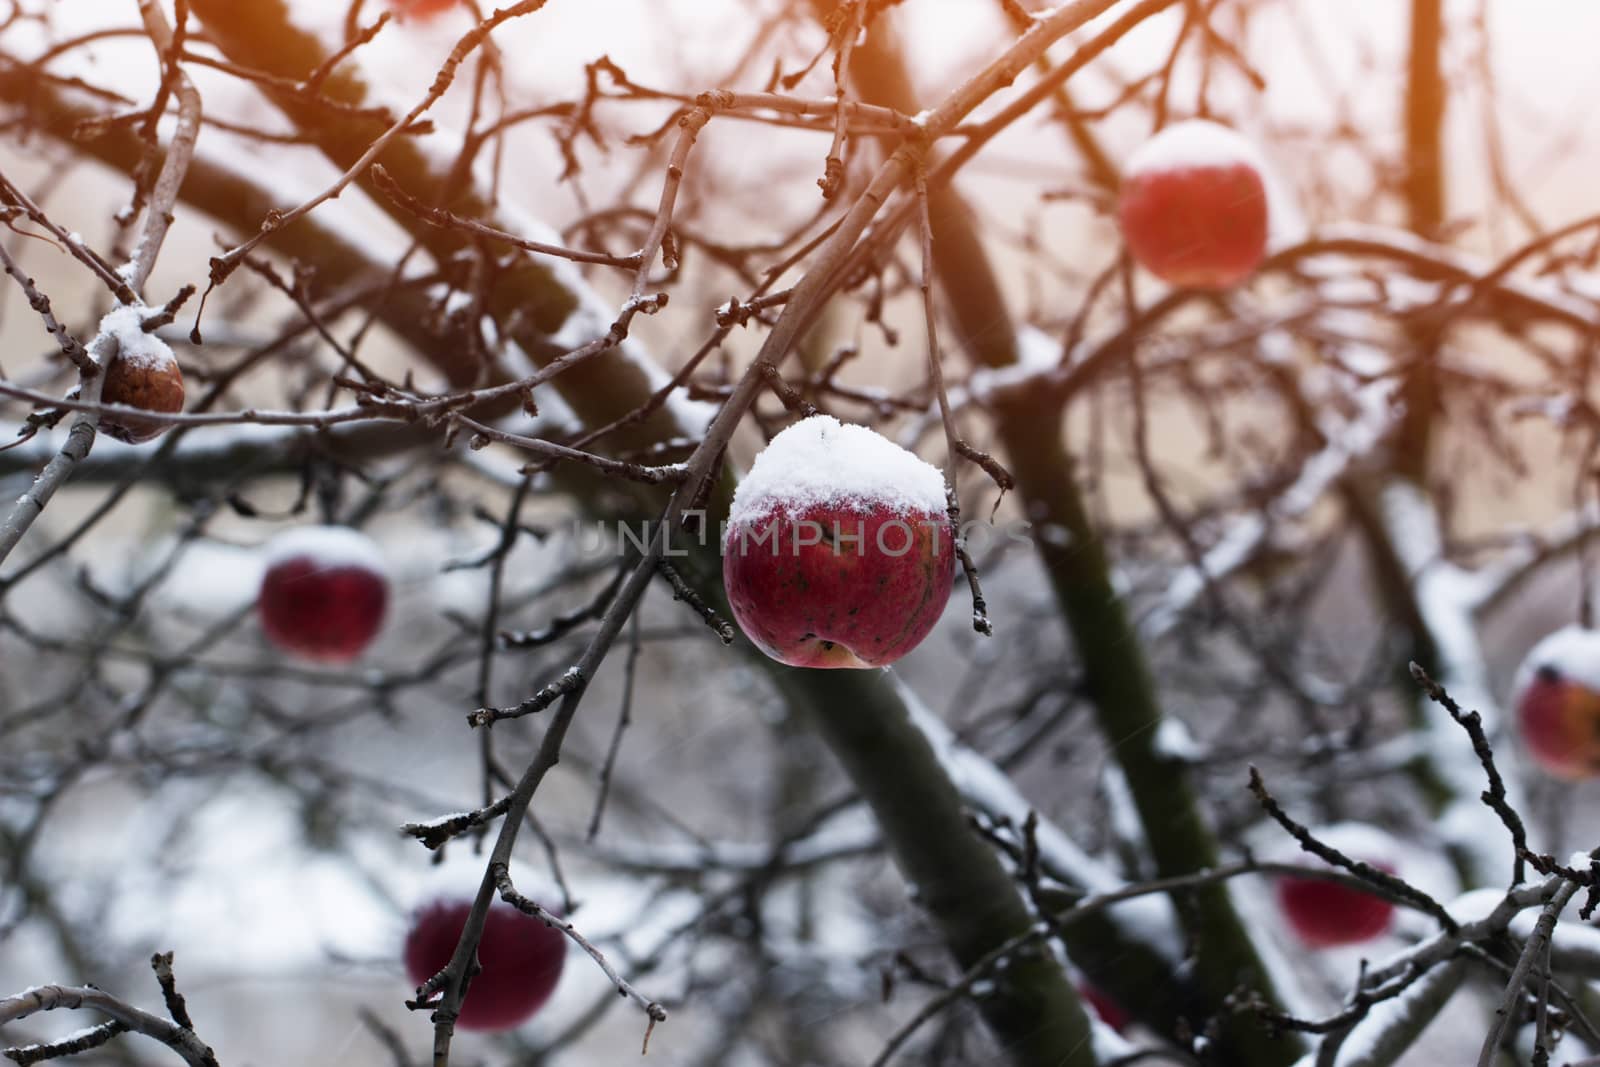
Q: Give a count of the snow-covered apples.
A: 7